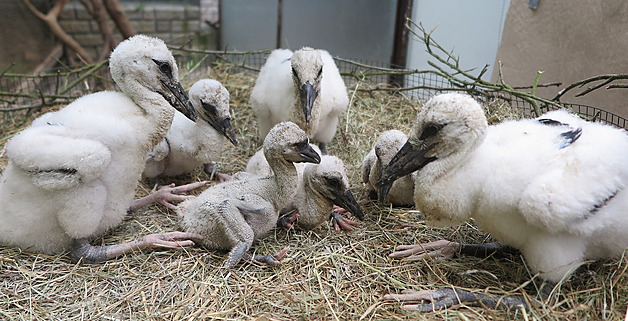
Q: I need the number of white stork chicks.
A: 7